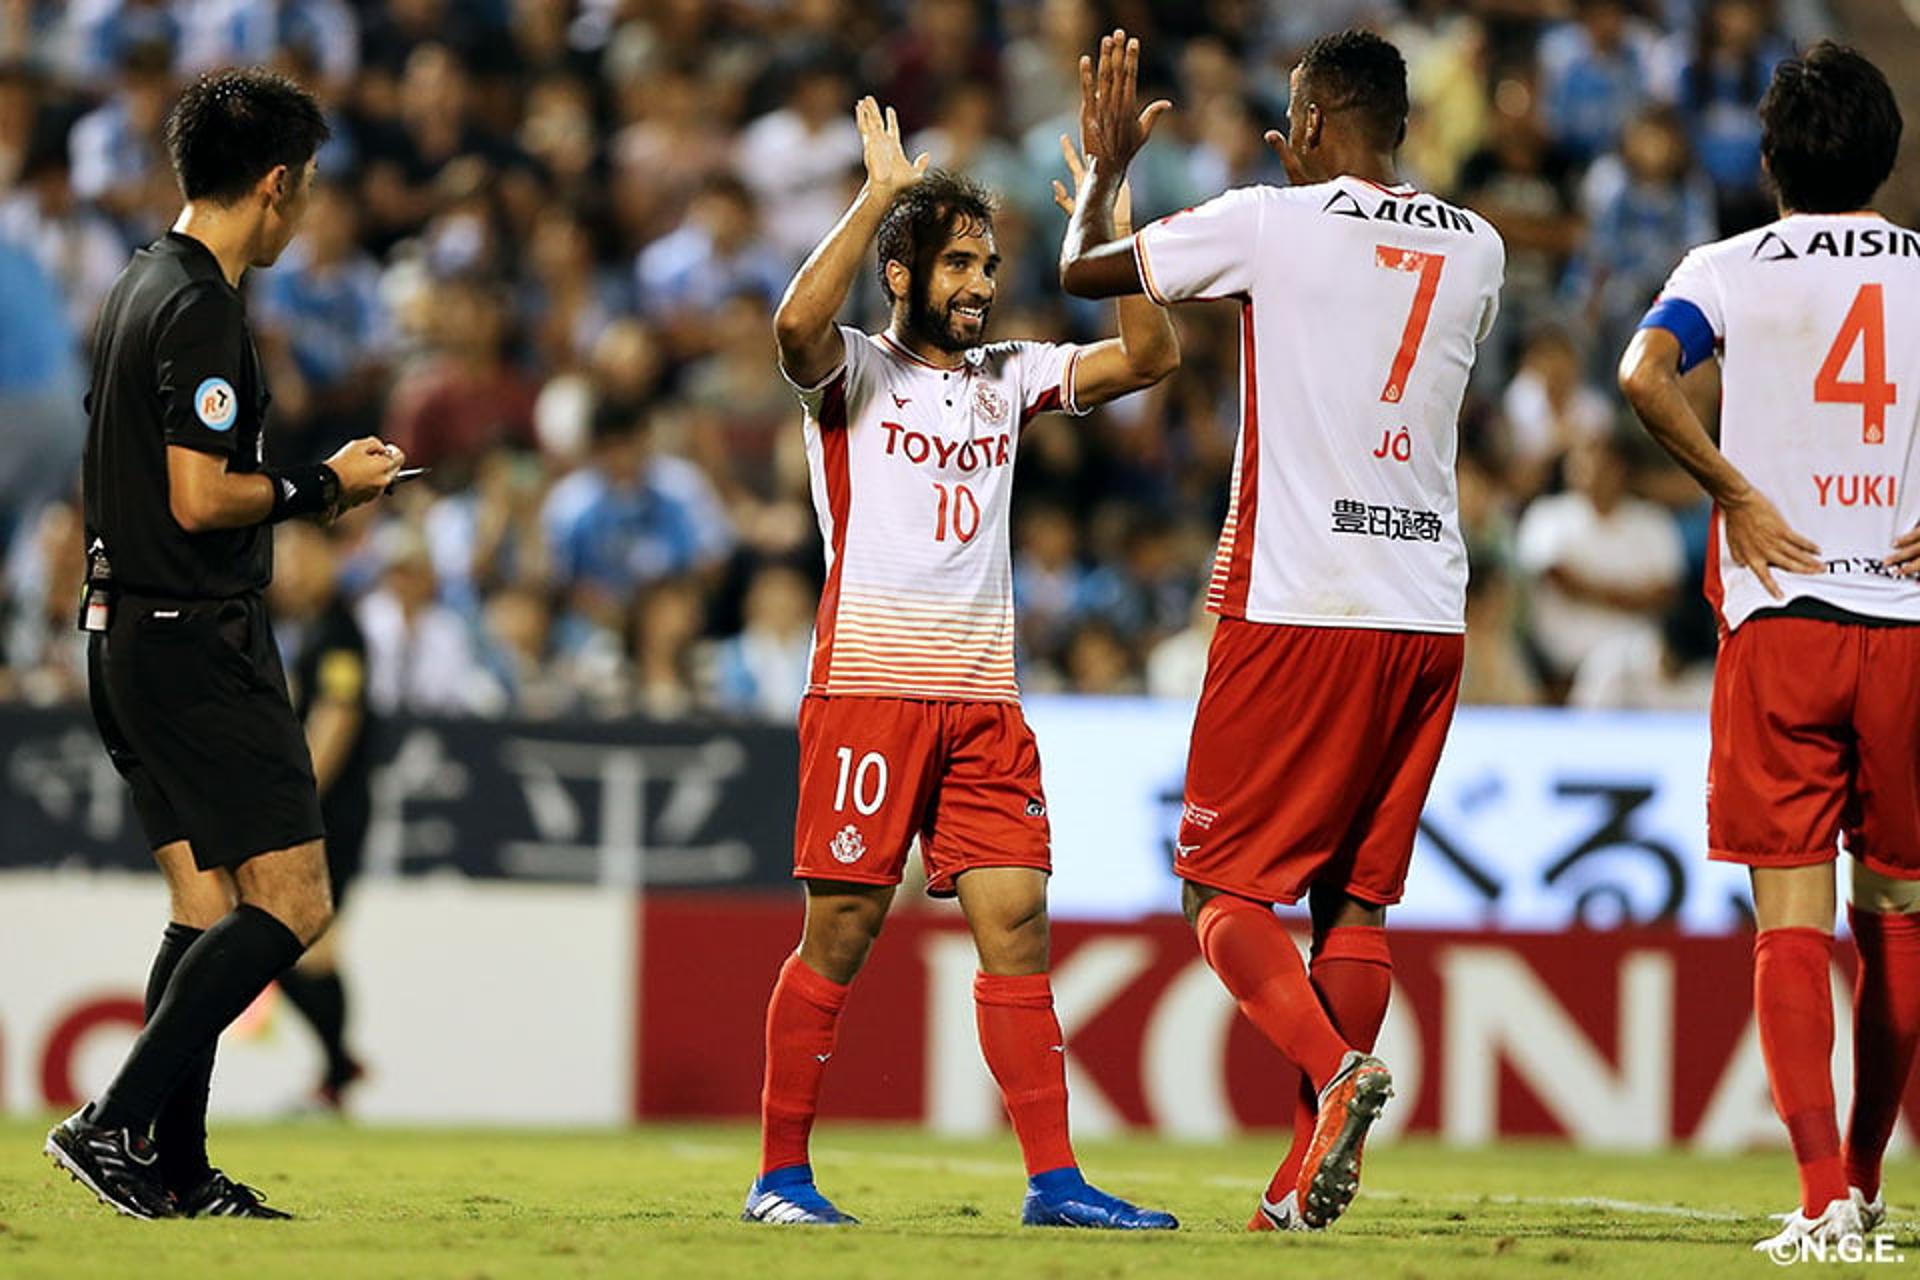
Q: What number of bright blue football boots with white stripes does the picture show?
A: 2